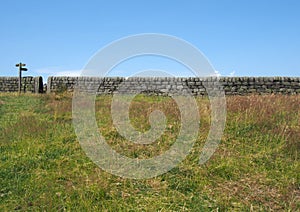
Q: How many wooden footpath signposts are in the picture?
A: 1